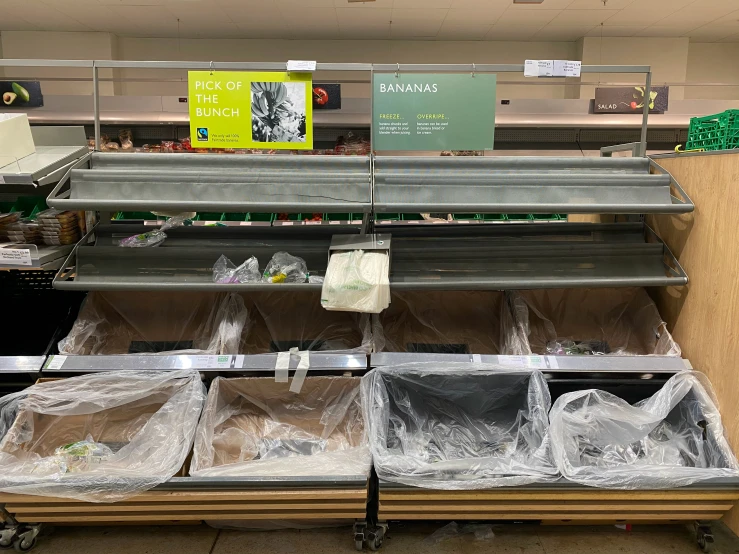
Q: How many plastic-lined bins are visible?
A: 8